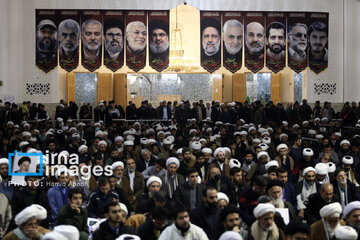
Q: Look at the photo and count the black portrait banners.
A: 12